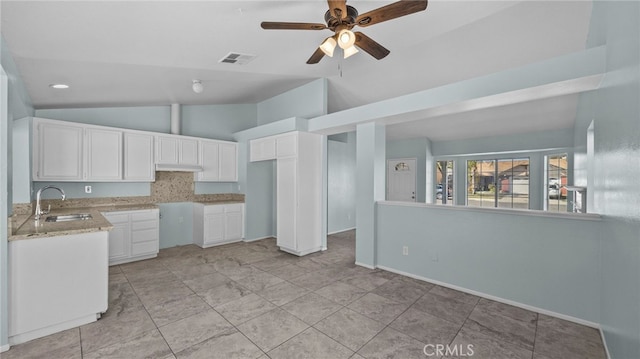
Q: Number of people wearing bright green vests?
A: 0